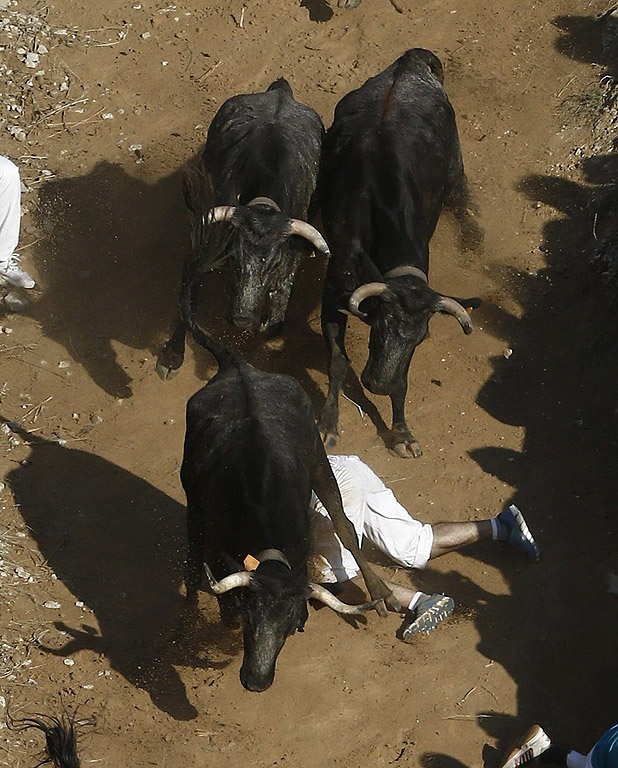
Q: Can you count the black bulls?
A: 3